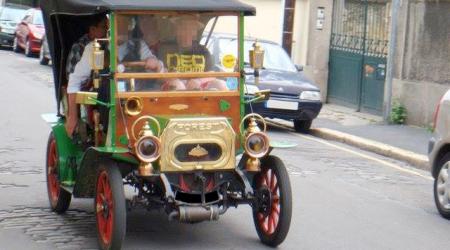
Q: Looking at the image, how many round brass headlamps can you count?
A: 2